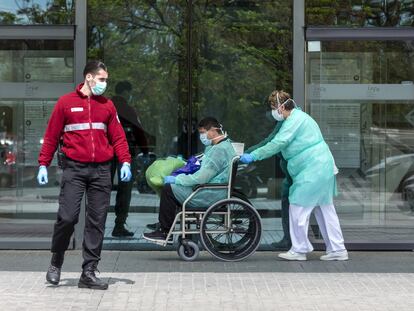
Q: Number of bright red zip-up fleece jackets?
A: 1